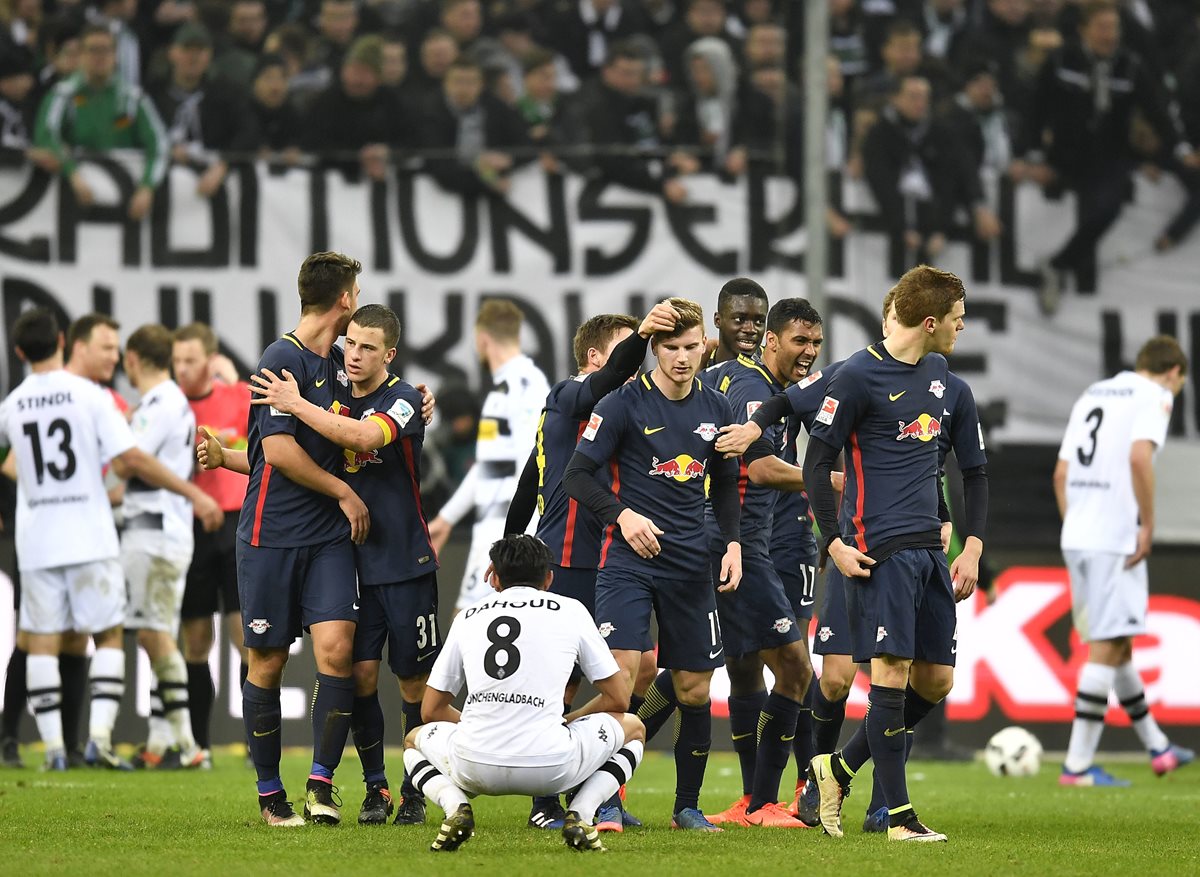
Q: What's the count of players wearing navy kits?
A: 8